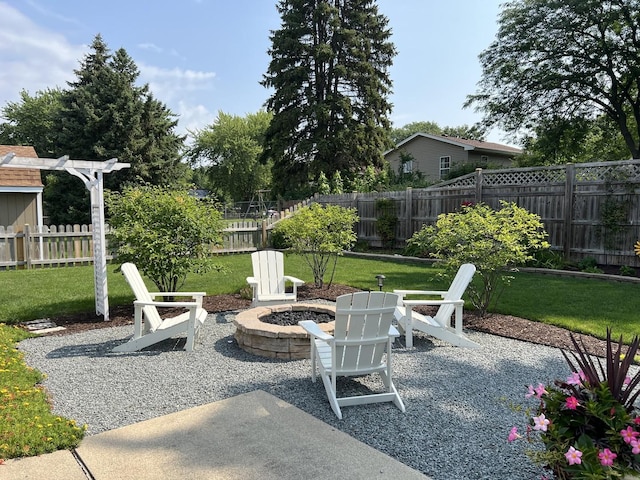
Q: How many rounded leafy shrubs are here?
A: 3